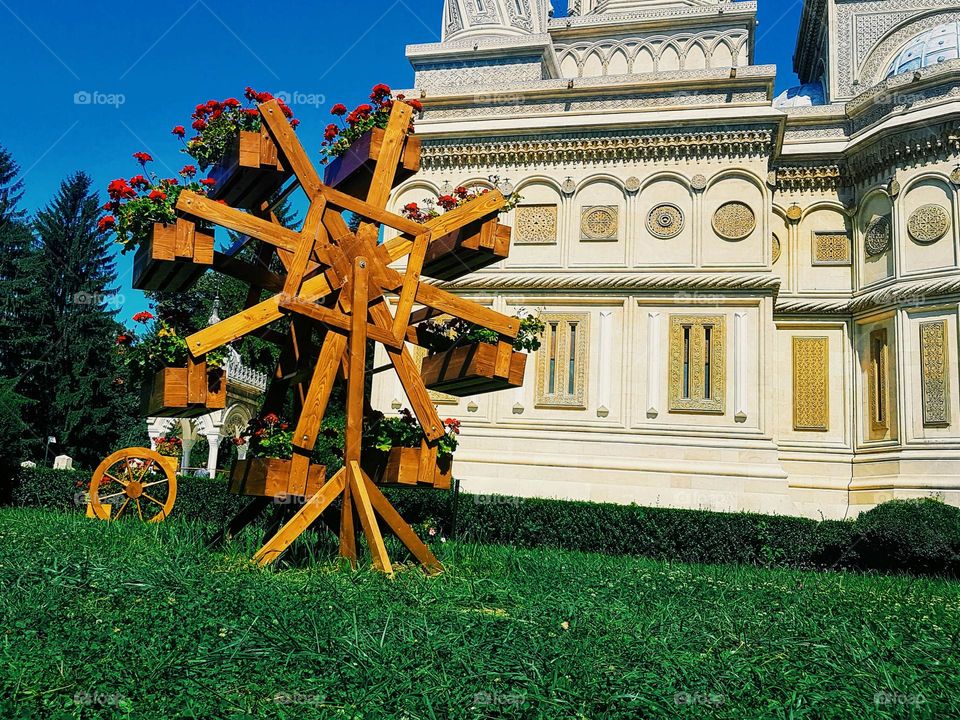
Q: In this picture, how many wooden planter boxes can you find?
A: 8